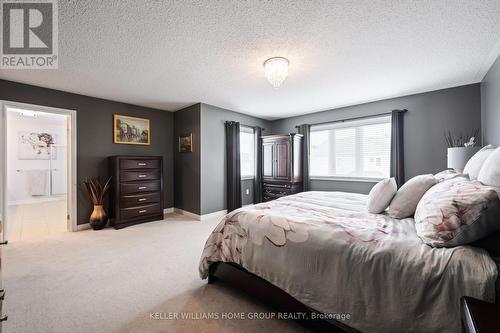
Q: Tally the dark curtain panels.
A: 4